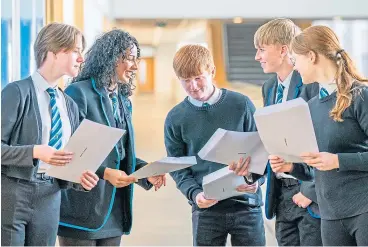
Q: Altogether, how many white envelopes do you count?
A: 5